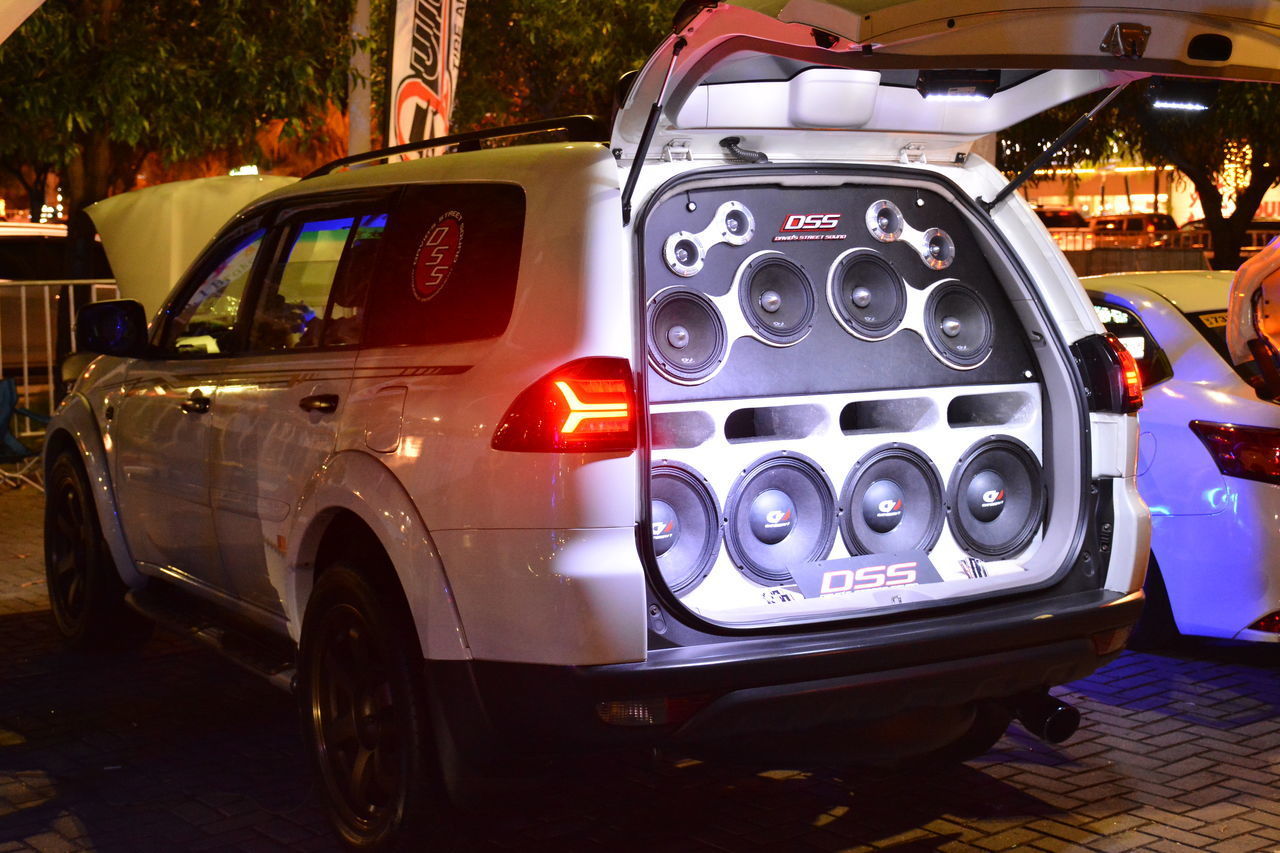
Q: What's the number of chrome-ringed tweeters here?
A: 4